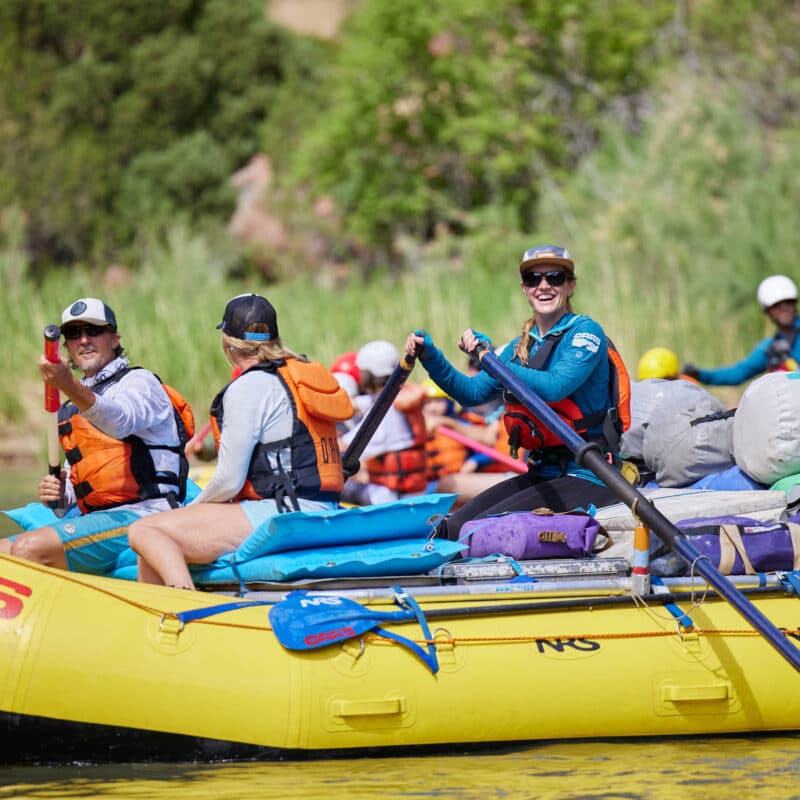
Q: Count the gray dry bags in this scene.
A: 3